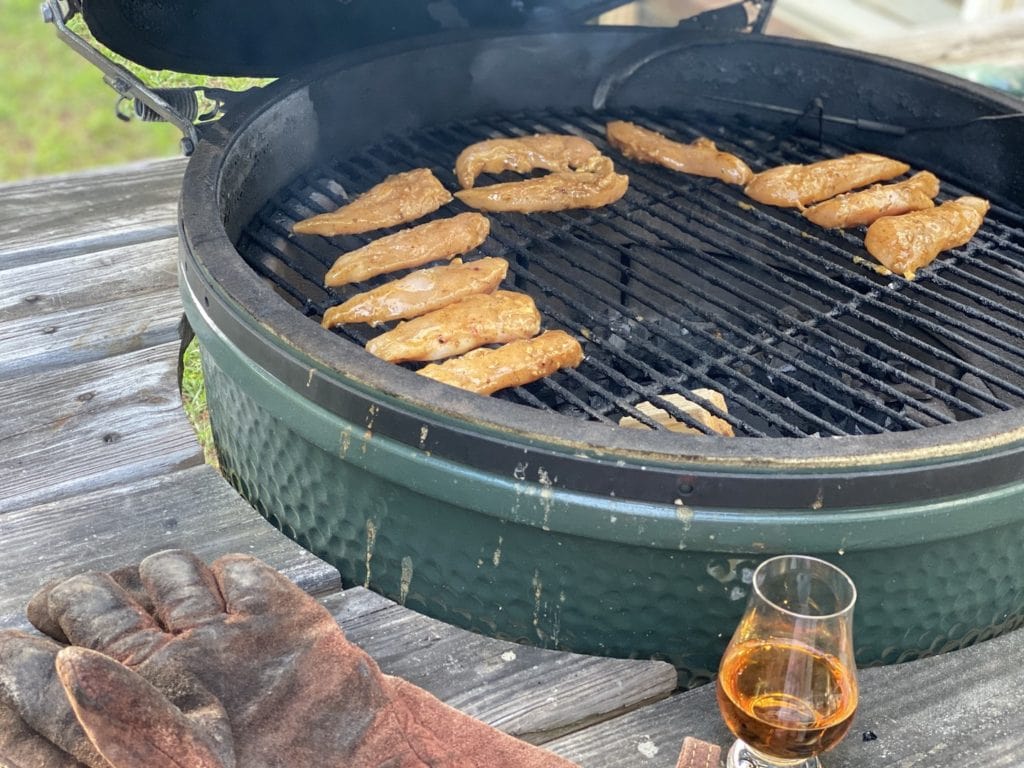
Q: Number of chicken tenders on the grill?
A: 11